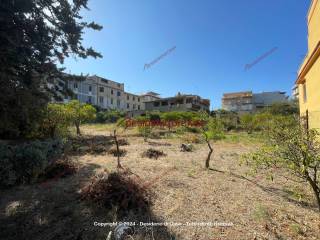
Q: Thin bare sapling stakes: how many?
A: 2